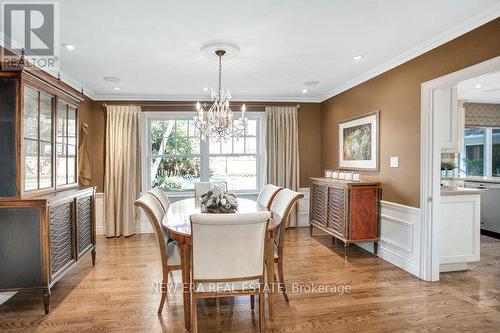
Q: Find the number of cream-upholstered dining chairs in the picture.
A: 6